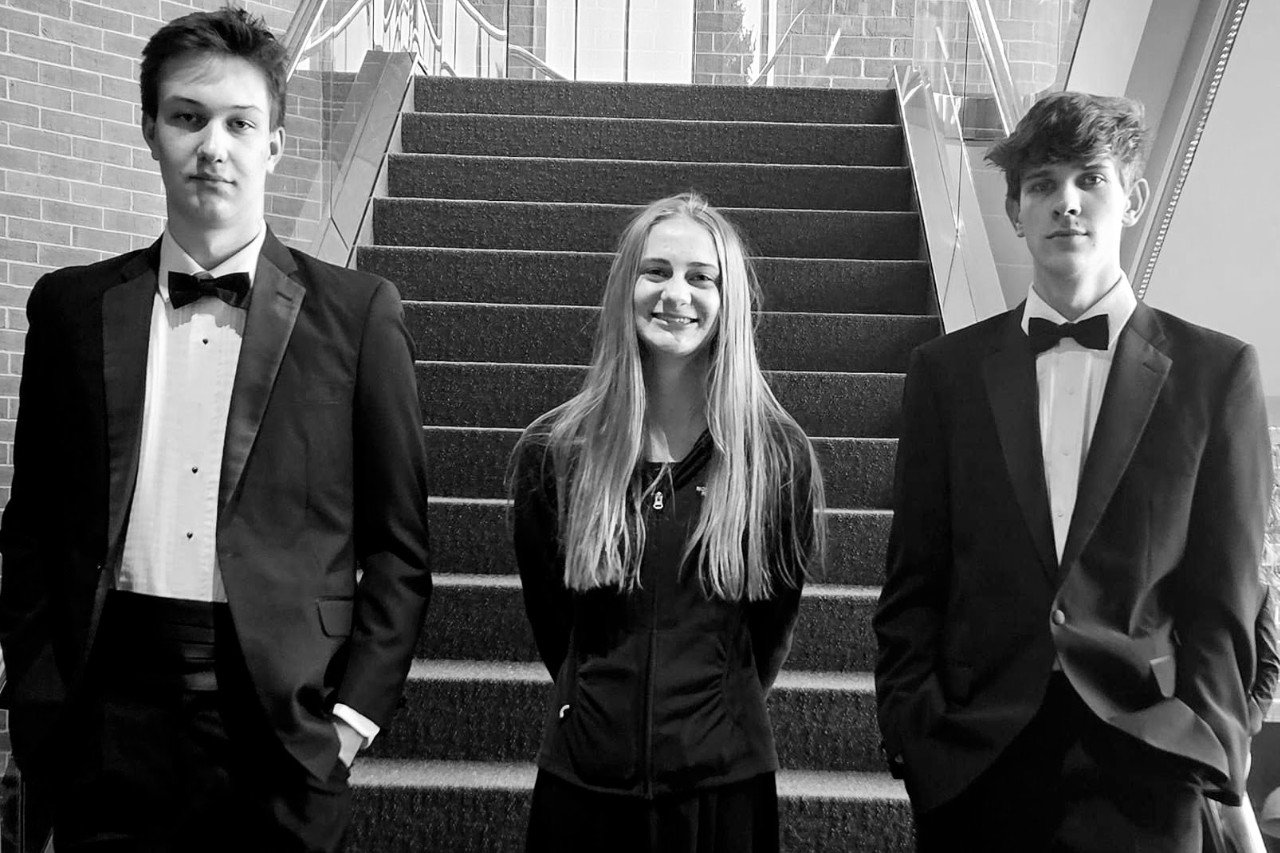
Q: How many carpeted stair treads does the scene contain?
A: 12